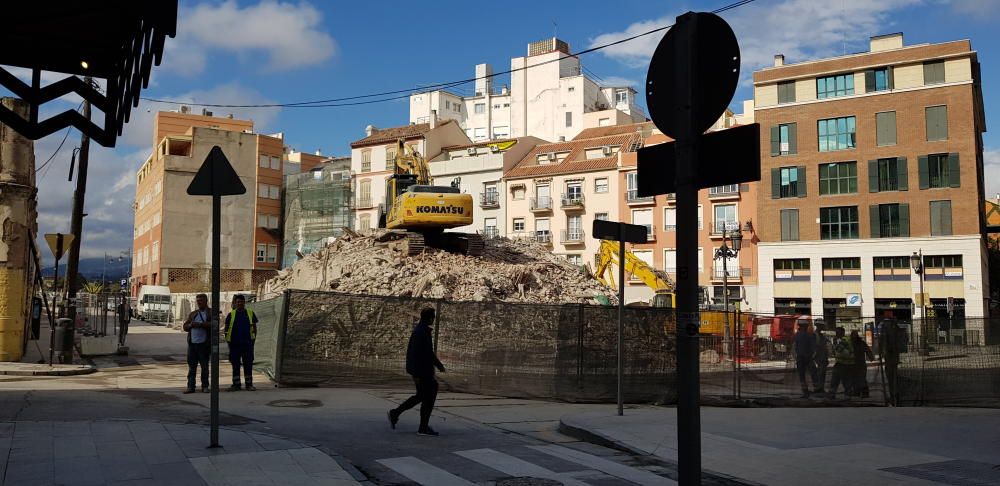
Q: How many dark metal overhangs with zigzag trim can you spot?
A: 1